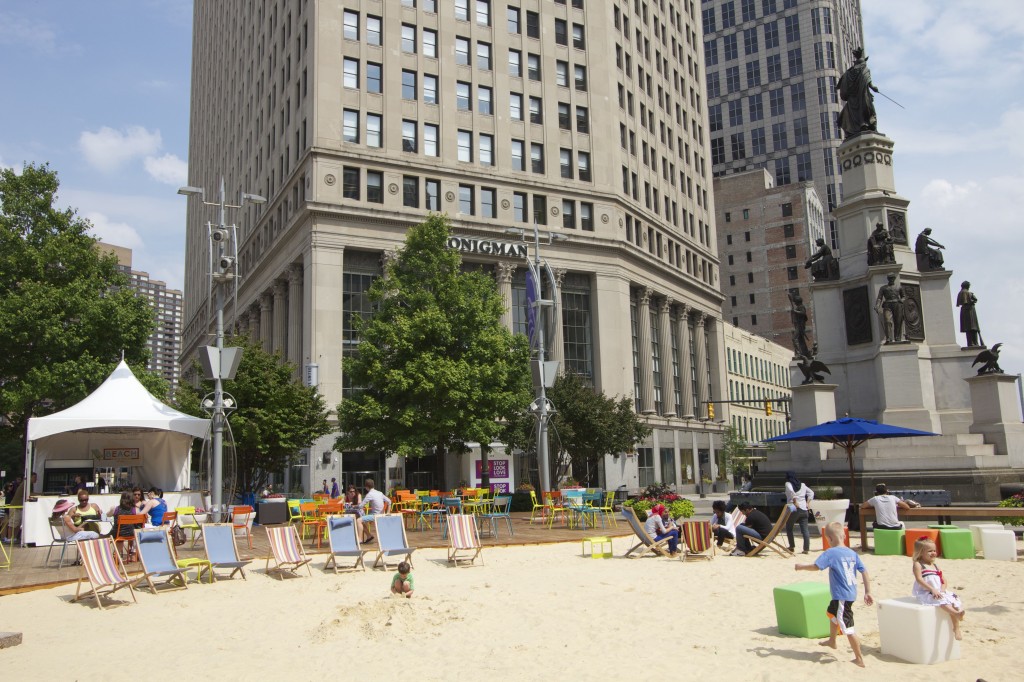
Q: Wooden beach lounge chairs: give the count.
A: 12